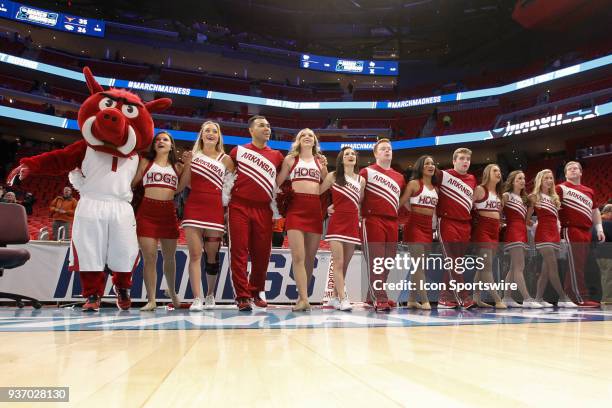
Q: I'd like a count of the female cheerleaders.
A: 8